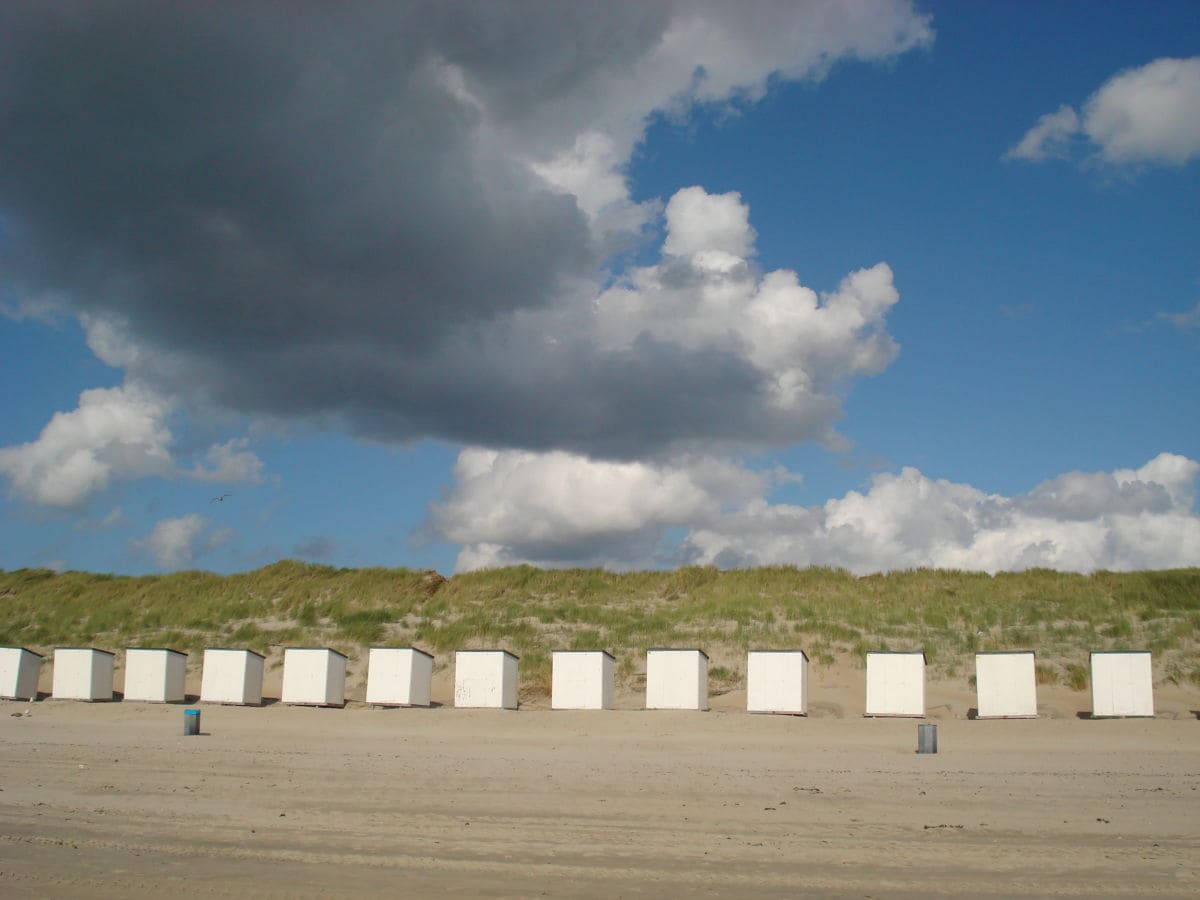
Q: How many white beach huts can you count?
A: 13